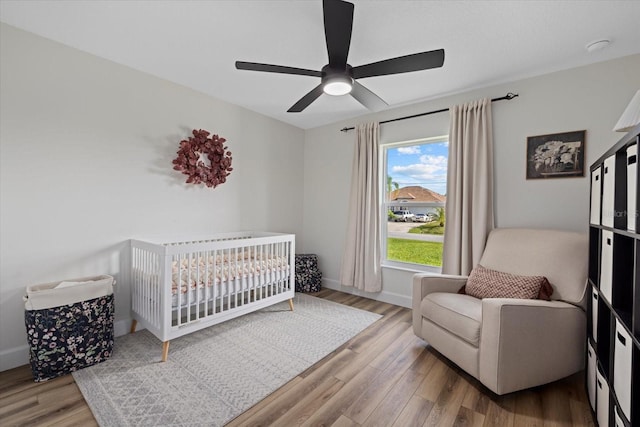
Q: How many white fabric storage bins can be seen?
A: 9